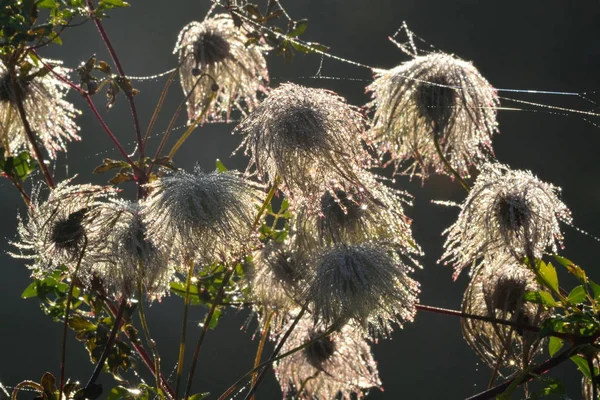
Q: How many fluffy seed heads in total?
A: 13